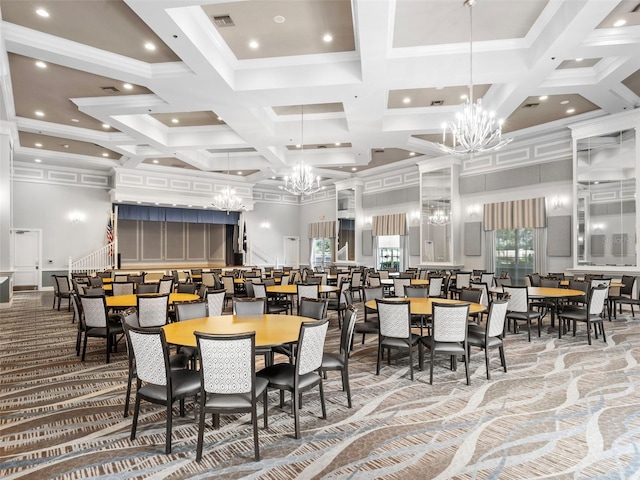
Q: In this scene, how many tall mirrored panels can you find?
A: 3